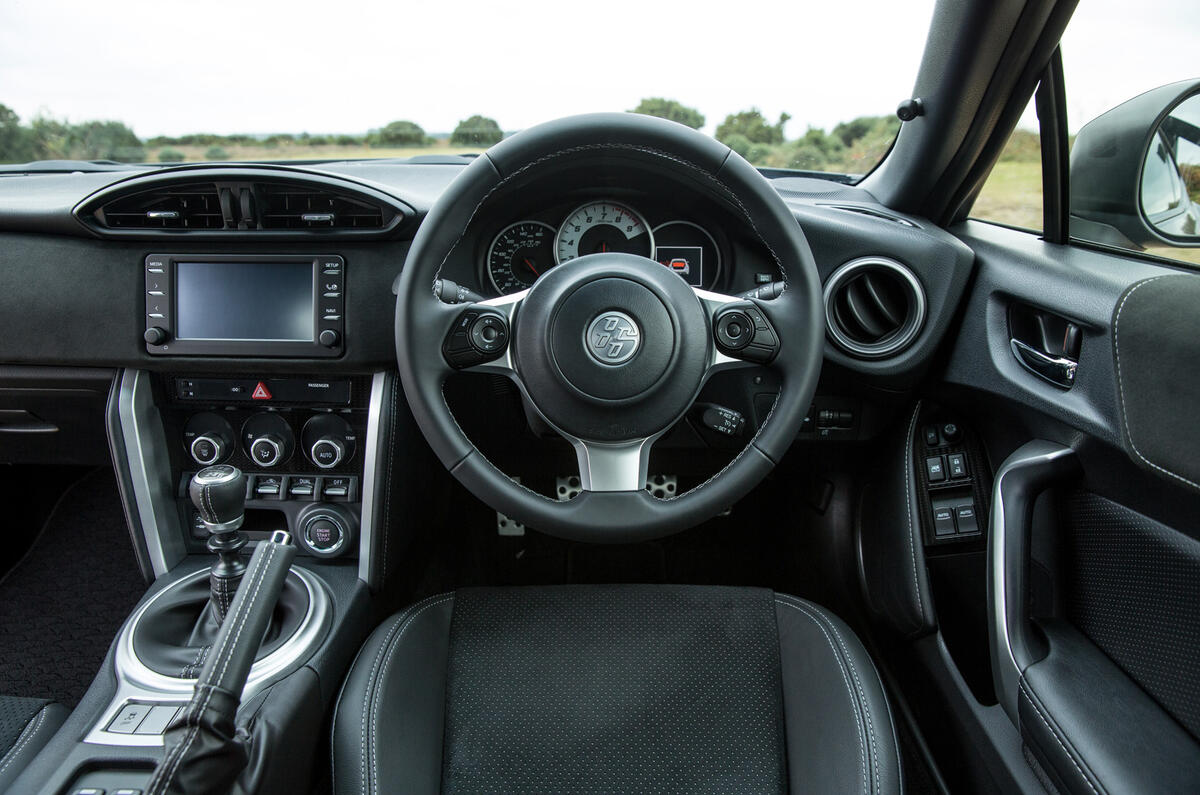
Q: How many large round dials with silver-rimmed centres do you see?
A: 3